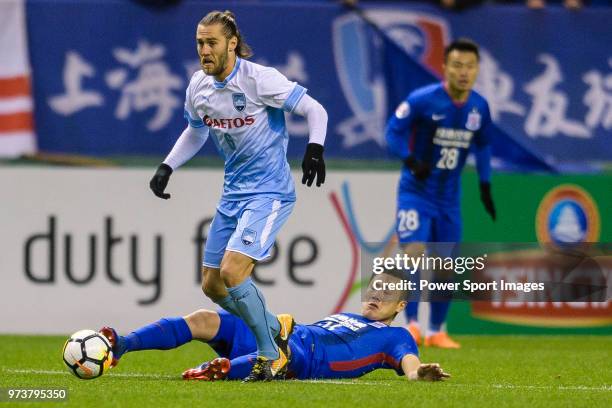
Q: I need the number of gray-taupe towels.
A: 0